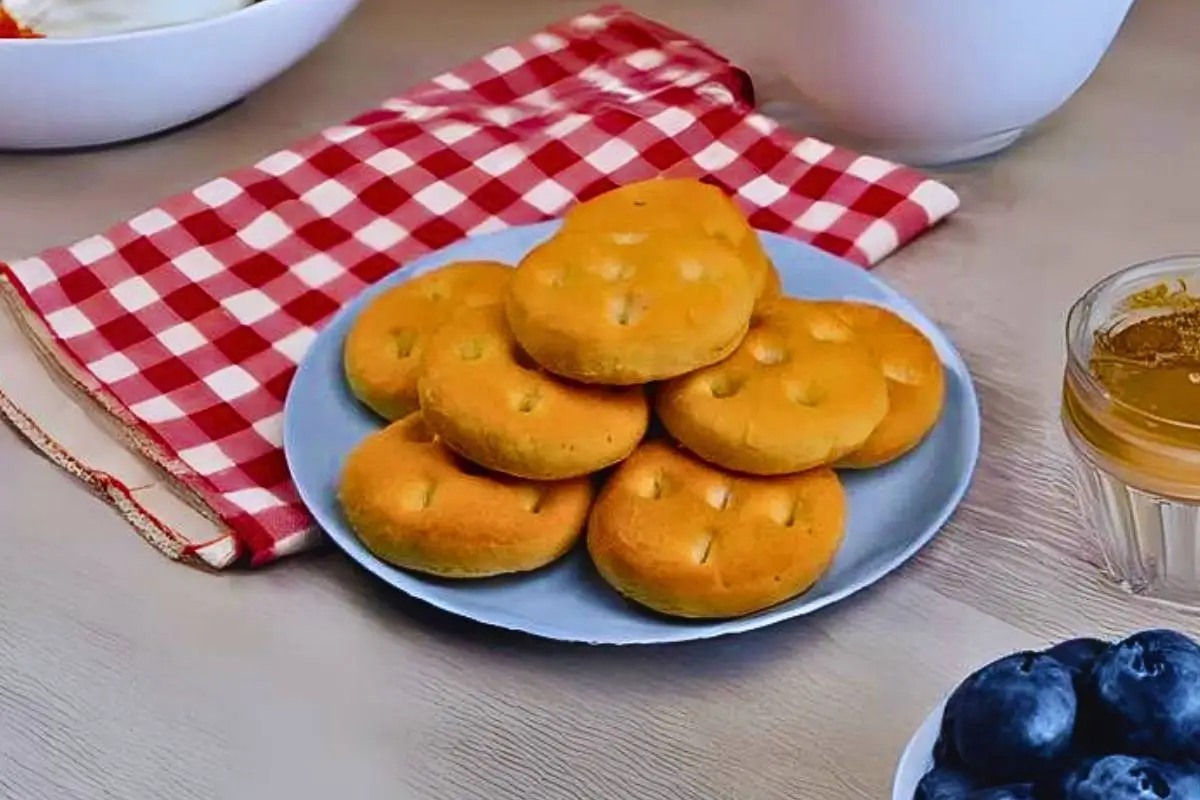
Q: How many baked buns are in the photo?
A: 8